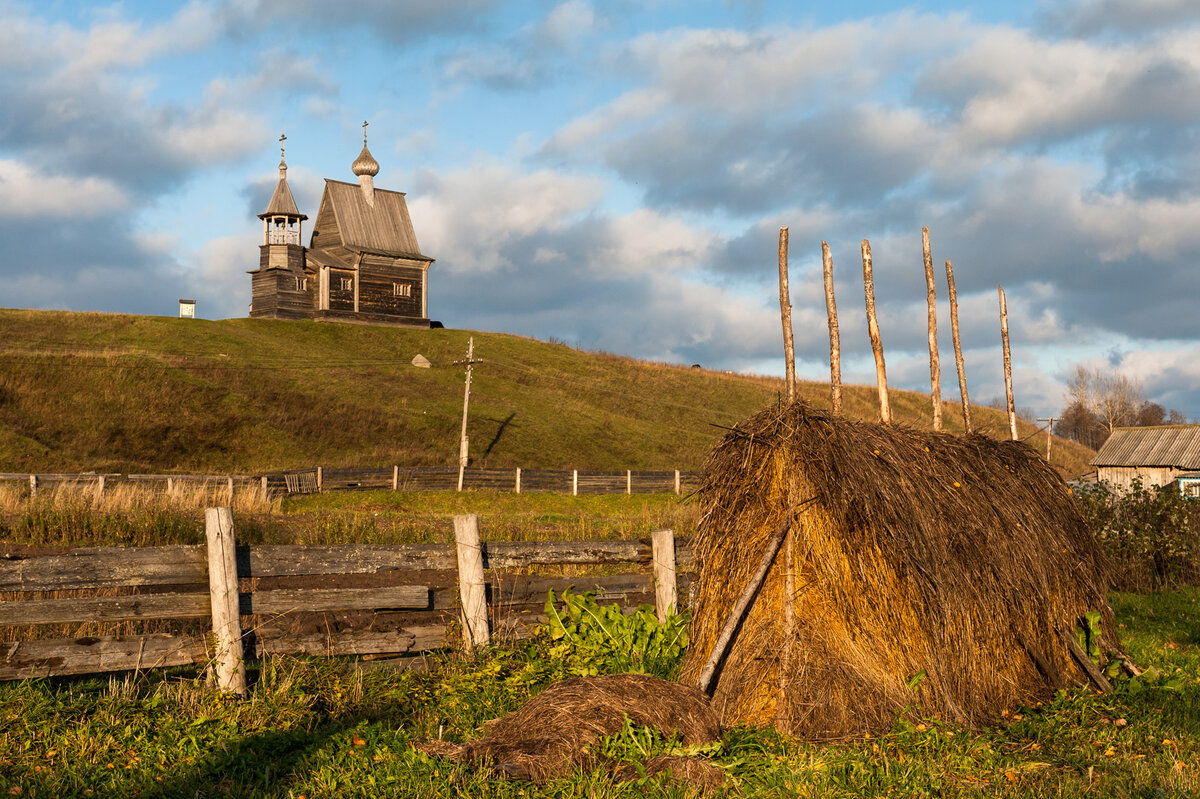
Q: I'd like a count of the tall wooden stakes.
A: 6